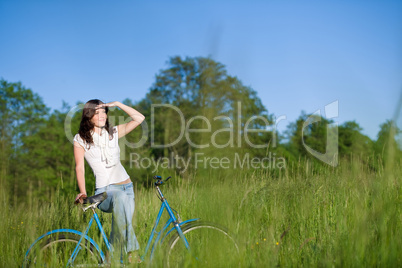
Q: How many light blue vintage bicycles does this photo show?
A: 1